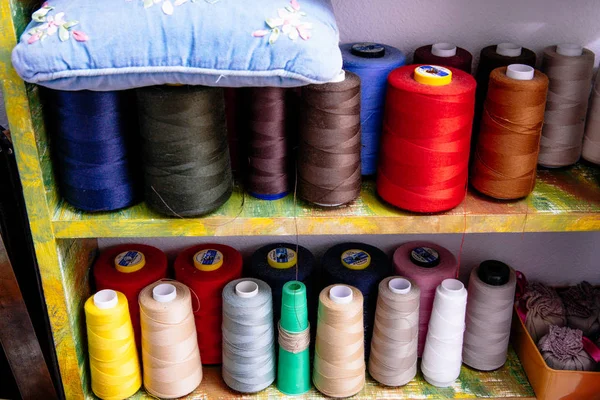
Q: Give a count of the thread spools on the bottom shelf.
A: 13